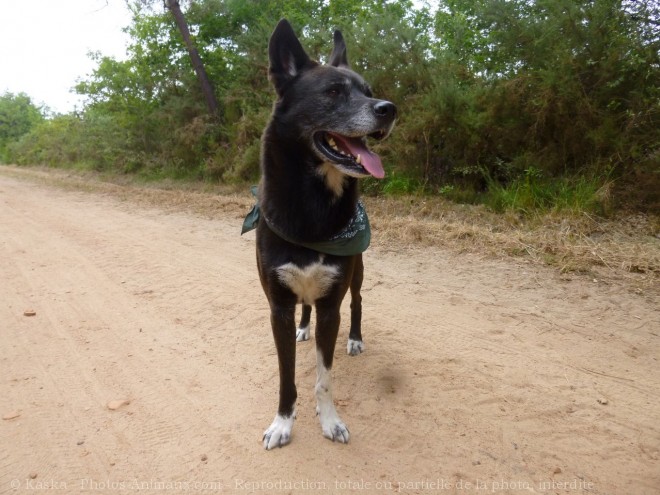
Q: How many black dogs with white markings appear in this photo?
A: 1